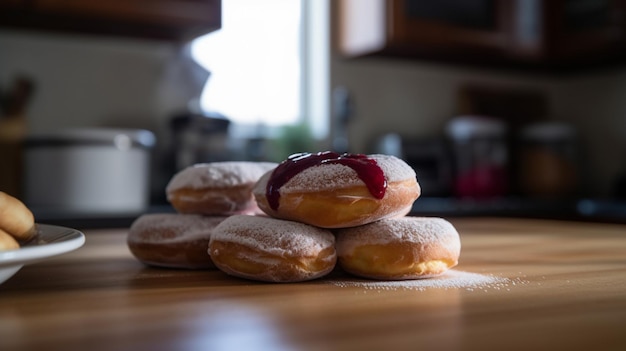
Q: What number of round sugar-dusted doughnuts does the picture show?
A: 5